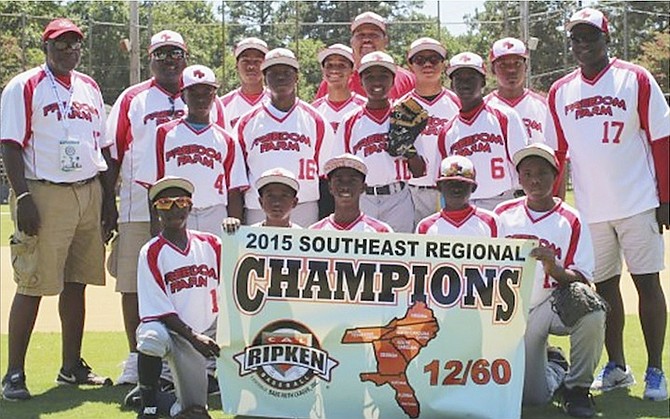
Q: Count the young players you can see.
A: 13